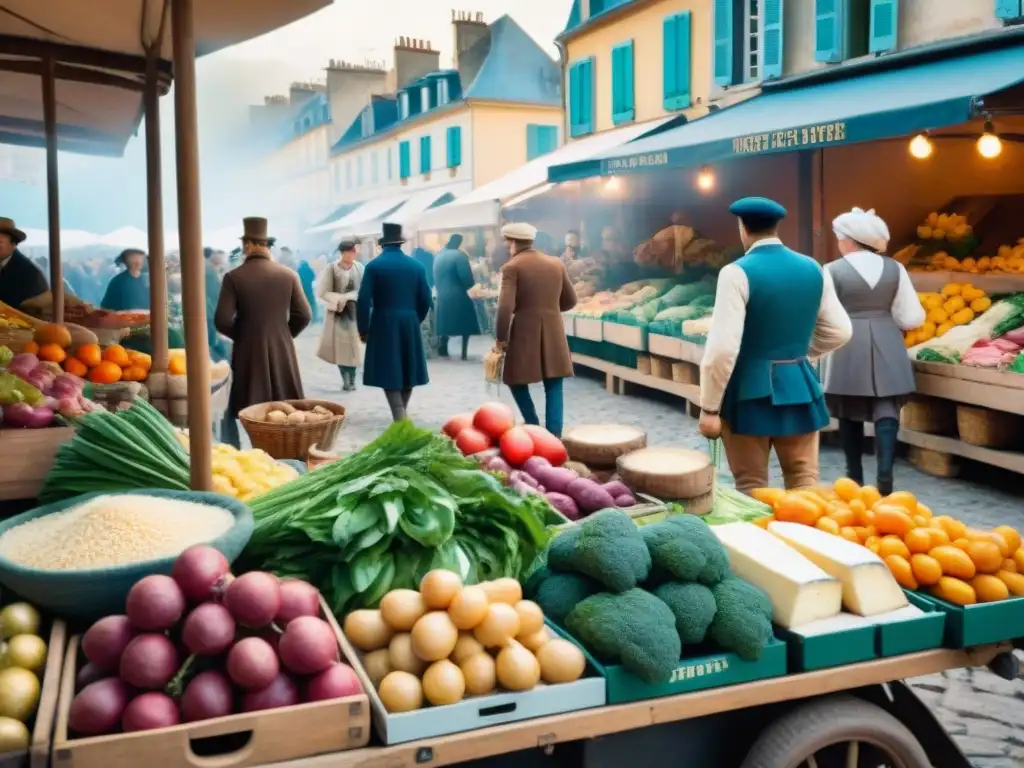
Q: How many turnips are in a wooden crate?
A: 15